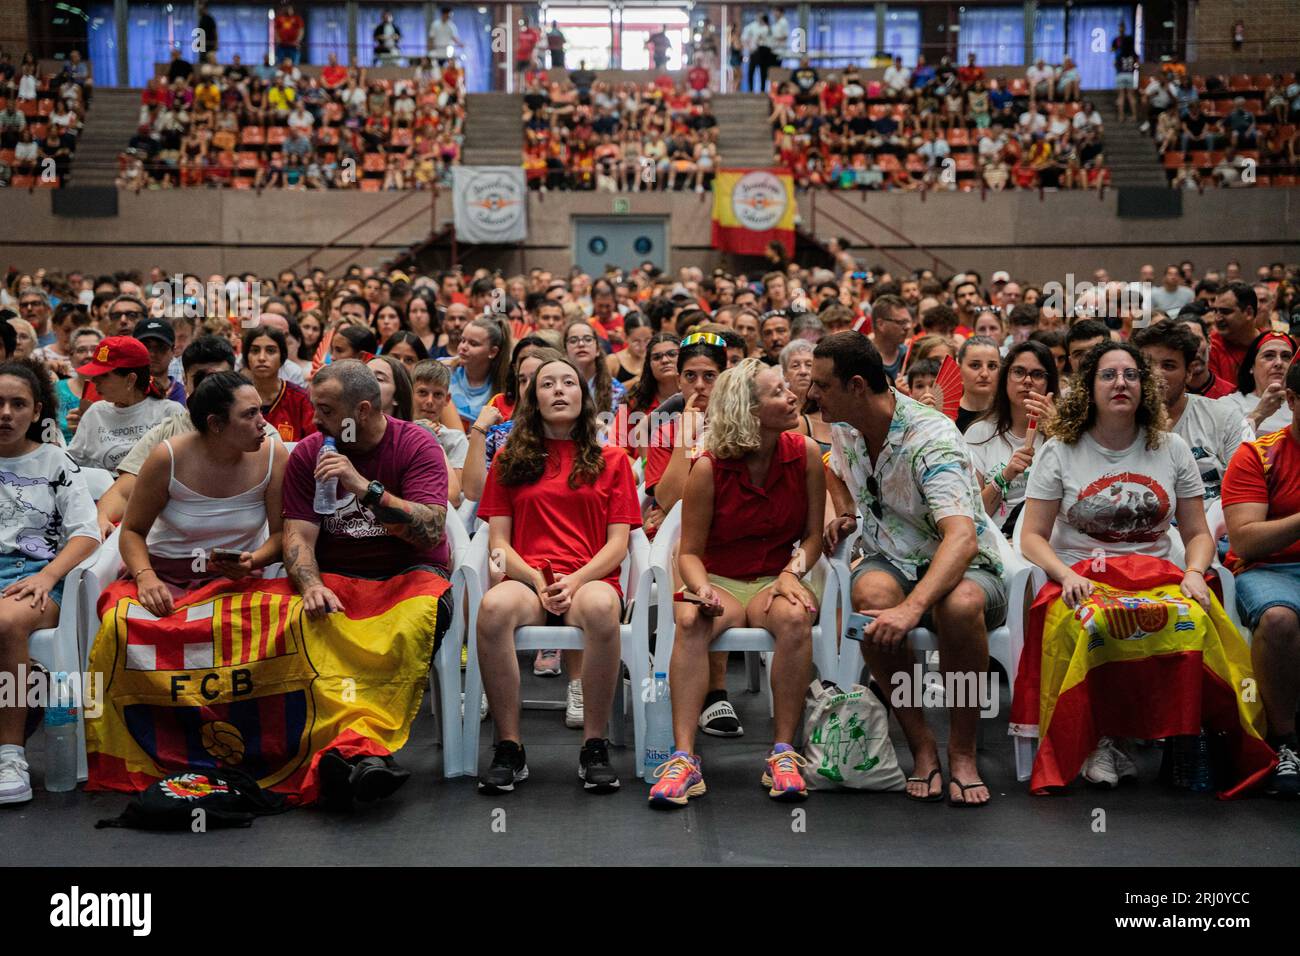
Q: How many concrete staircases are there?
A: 4